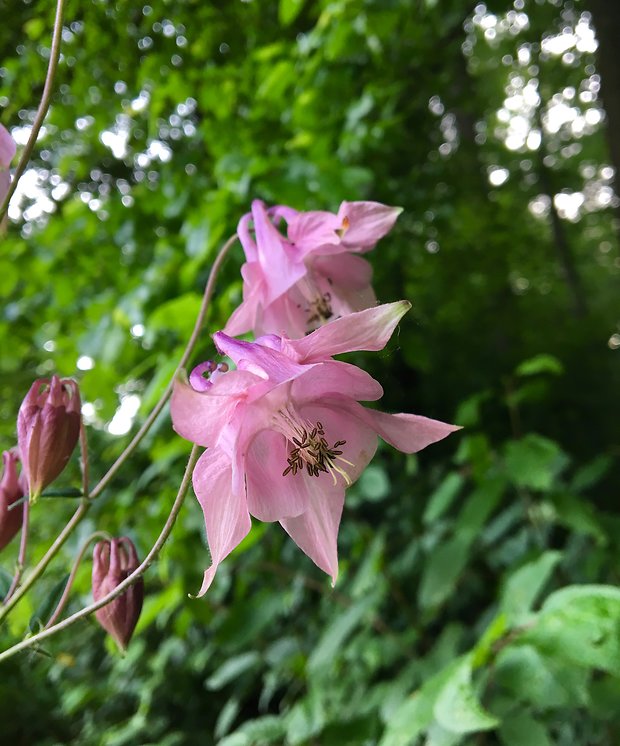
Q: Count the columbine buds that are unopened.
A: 3